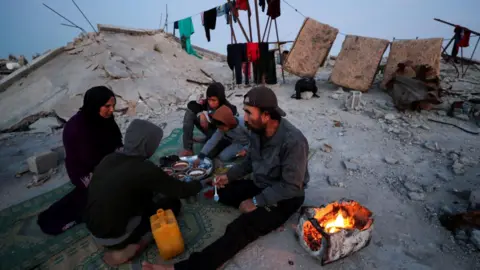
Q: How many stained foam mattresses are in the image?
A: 3